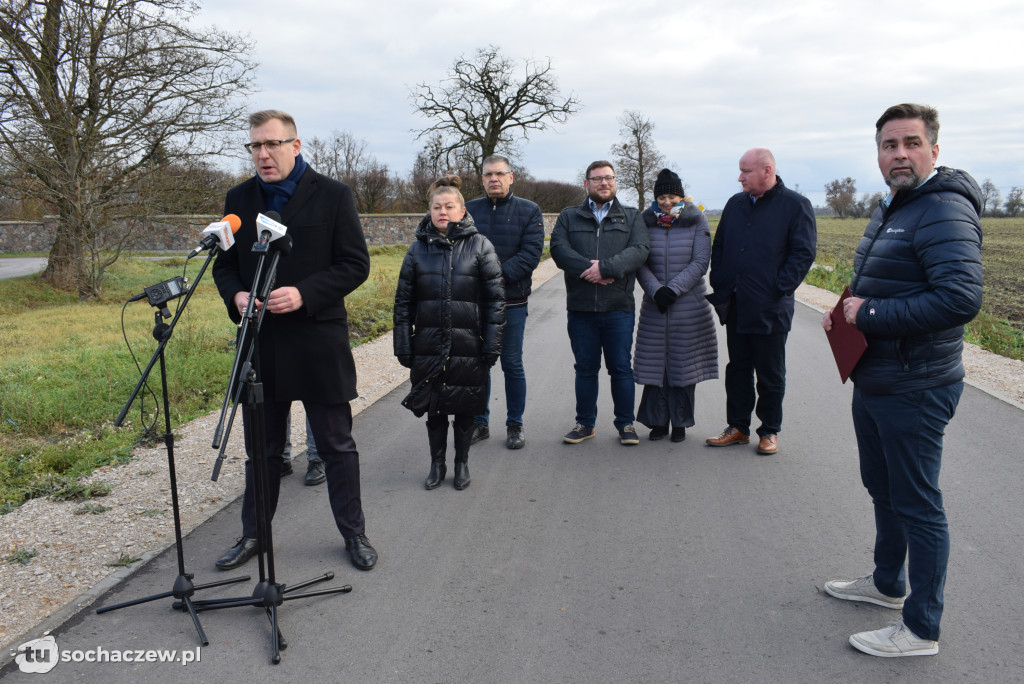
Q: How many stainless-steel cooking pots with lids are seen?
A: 0